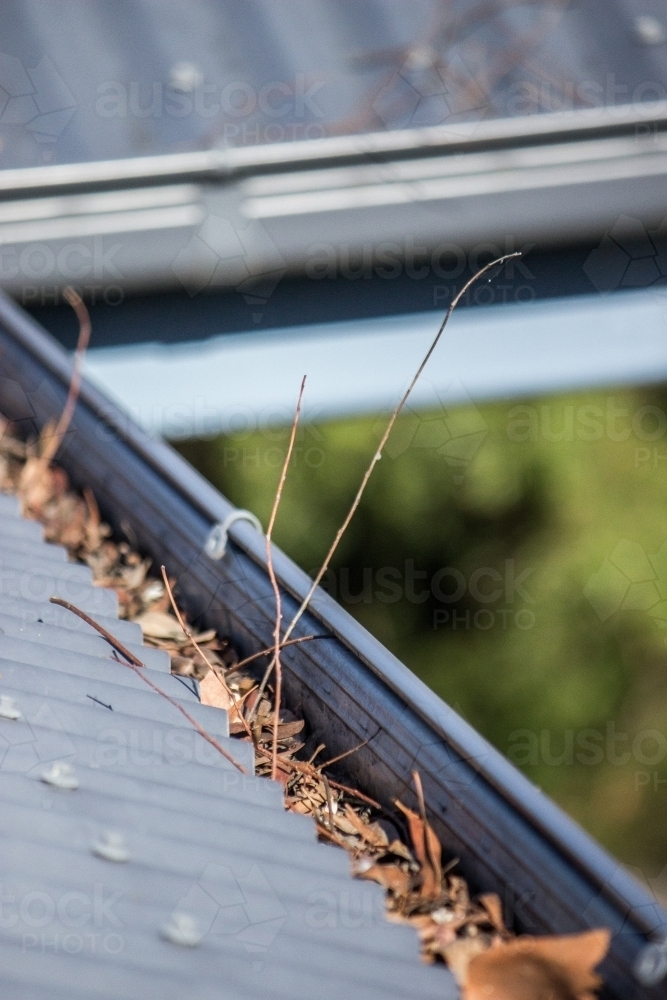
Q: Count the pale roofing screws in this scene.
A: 7